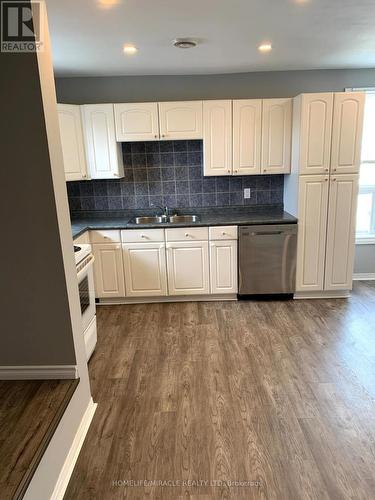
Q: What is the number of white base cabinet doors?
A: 4